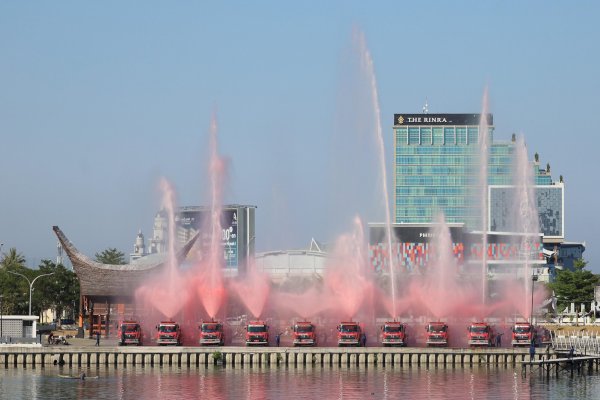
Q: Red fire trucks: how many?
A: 10